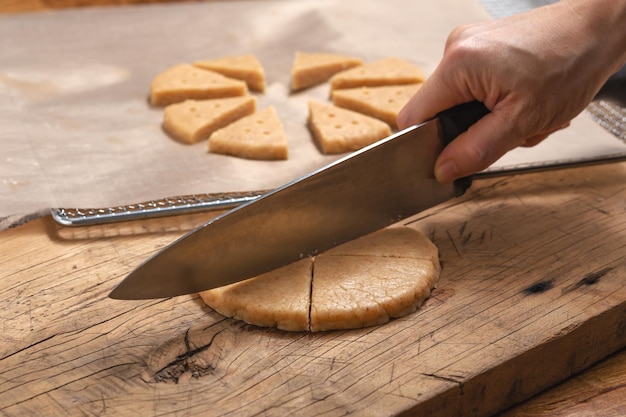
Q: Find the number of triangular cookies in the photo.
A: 8